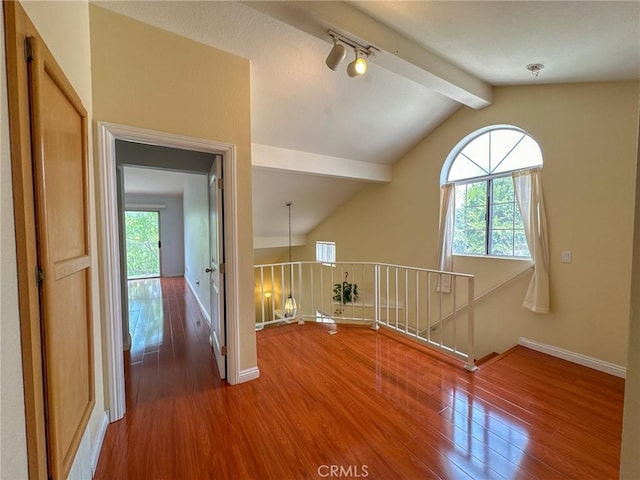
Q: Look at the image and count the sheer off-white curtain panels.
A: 2